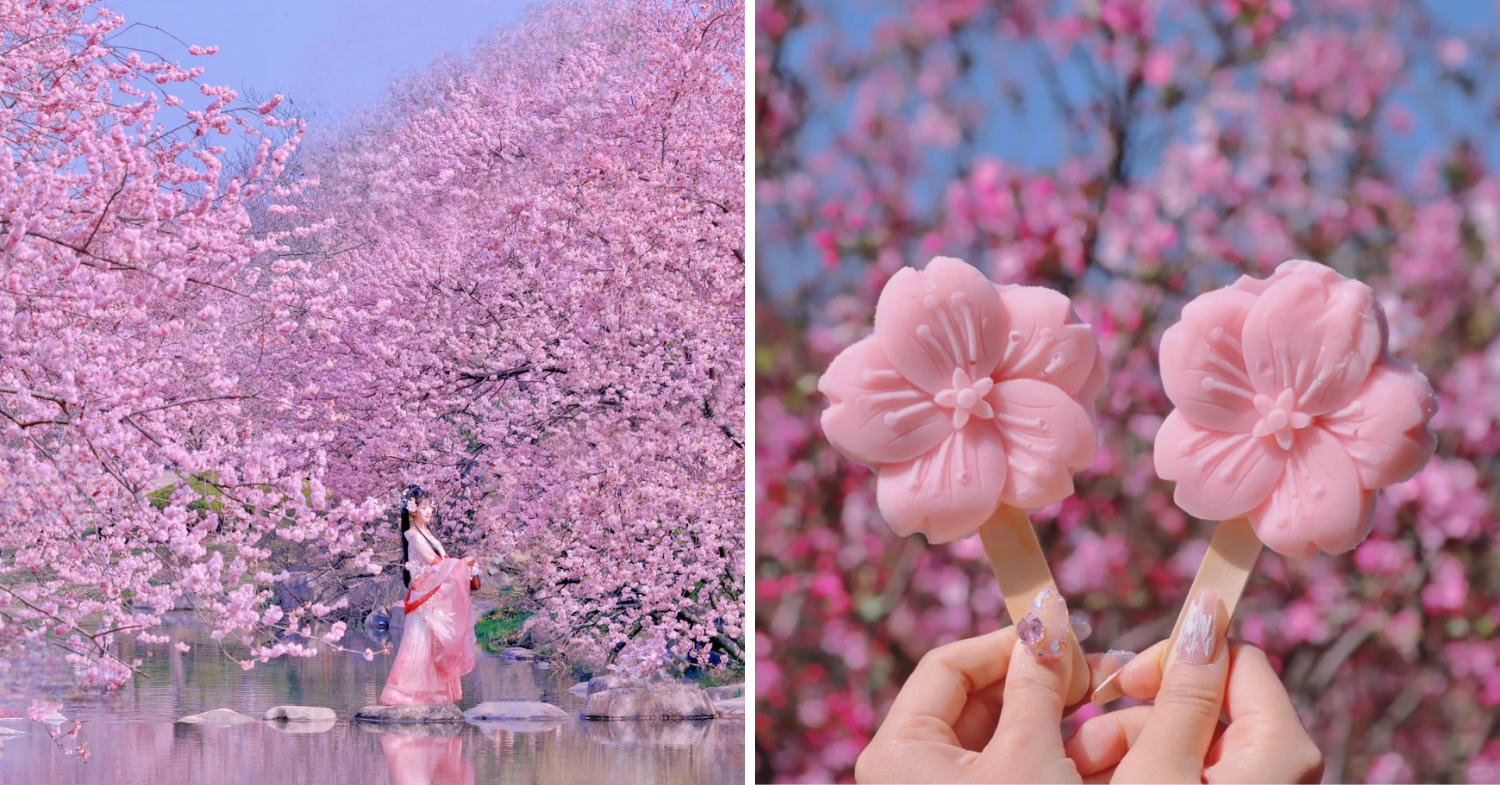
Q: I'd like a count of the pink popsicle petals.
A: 10